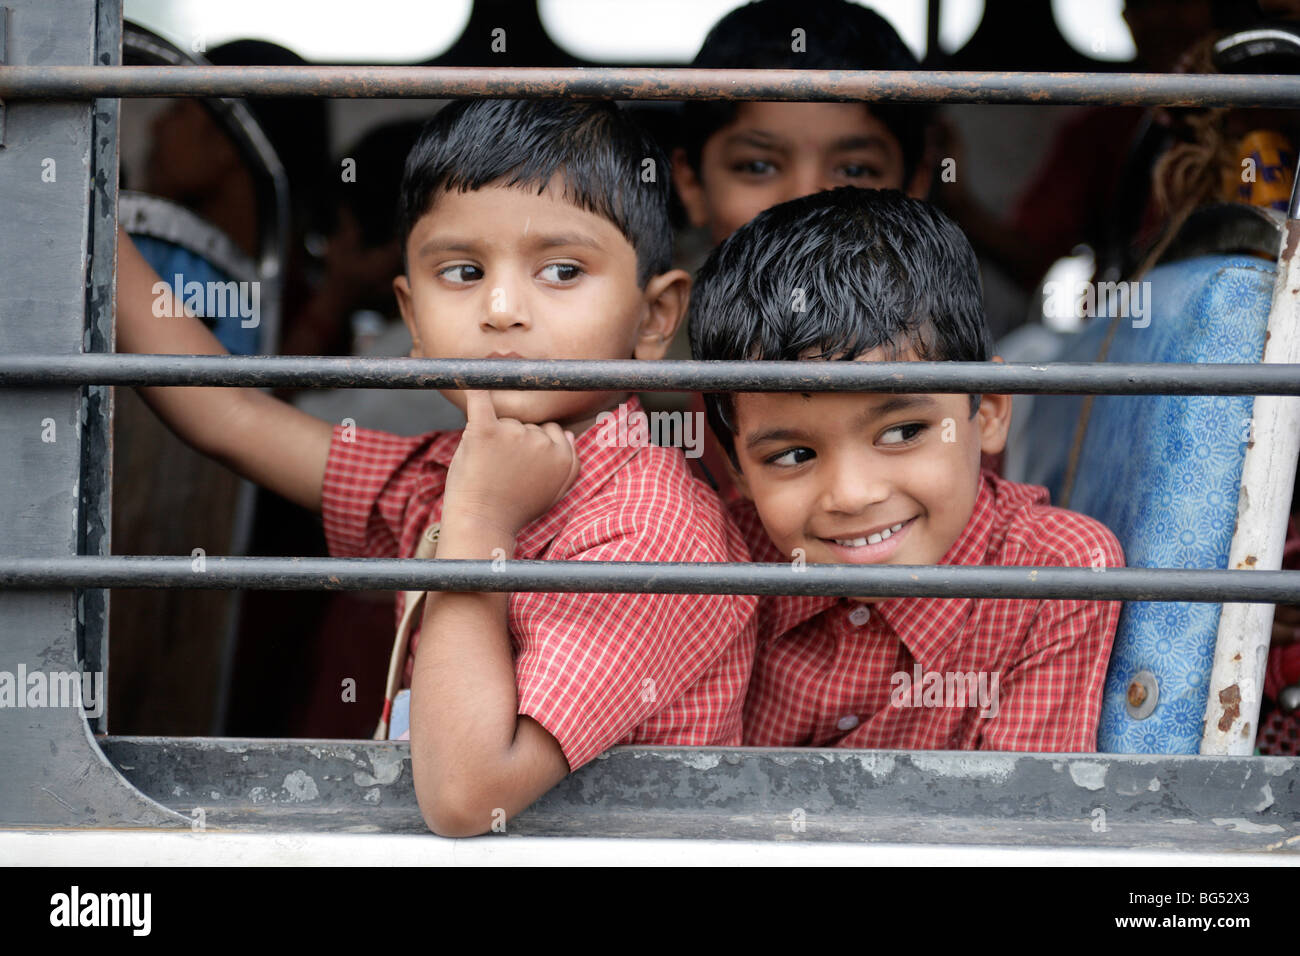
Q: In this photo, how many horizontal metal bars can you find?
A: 3